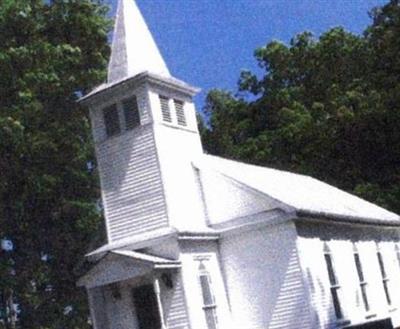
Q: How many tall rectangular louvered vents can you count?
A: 4